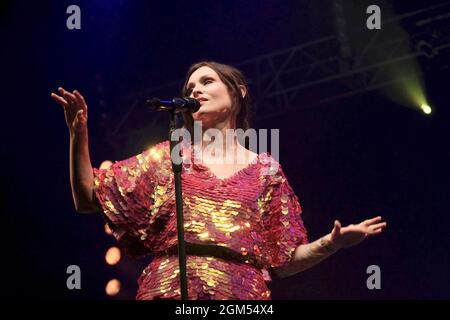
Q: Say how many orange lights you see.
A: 4